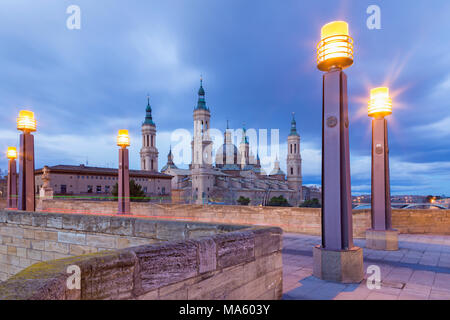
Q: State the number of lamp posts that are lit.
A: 5